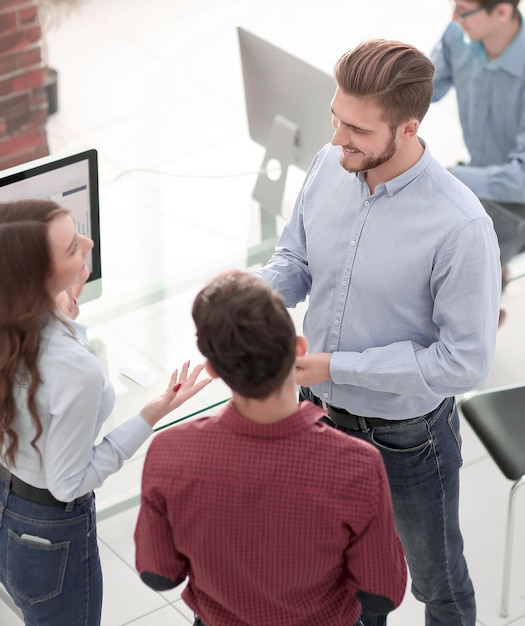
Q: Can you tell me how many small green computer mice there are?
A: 0